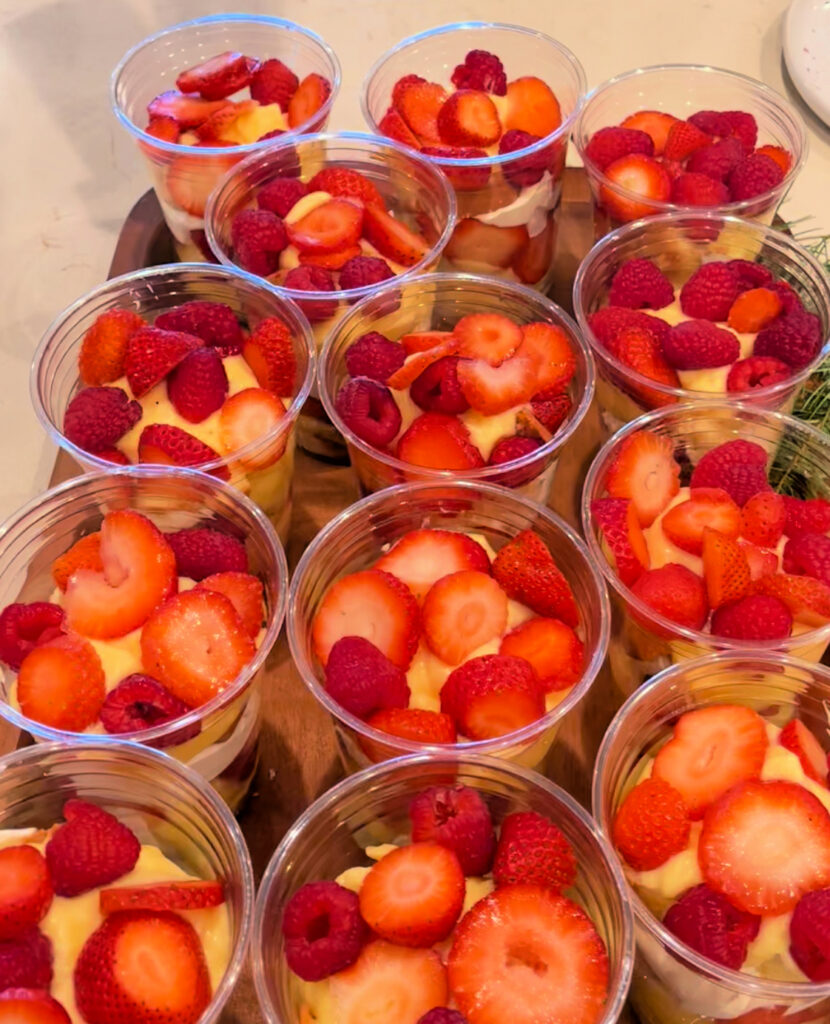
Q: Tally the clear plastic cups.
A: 13